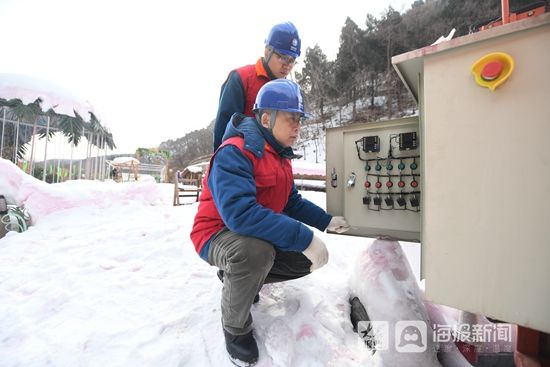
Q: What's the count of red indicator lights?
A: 5